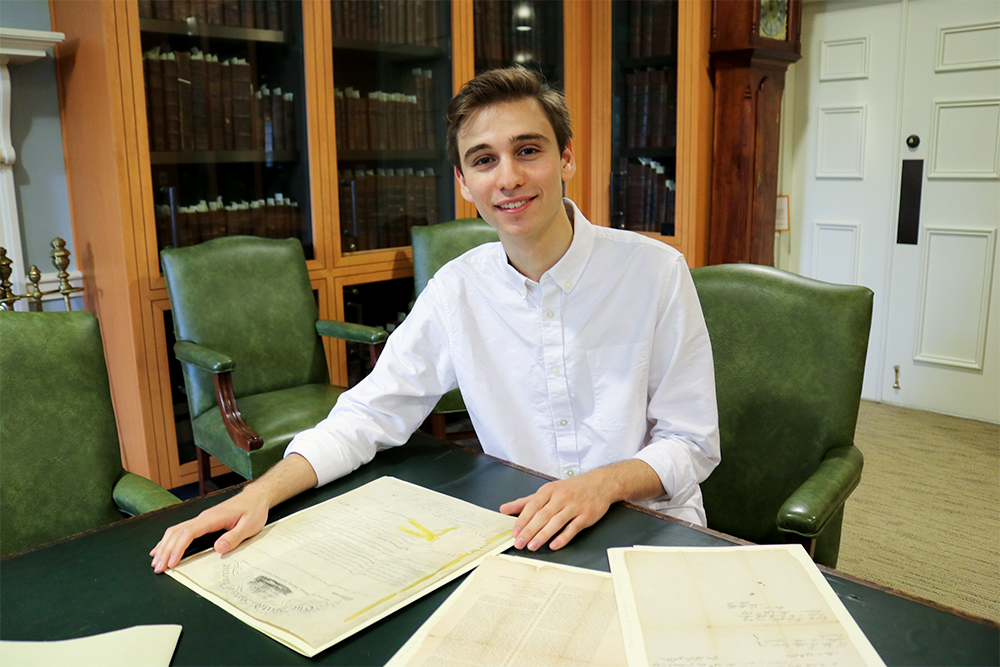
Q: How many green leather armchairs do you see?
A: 4